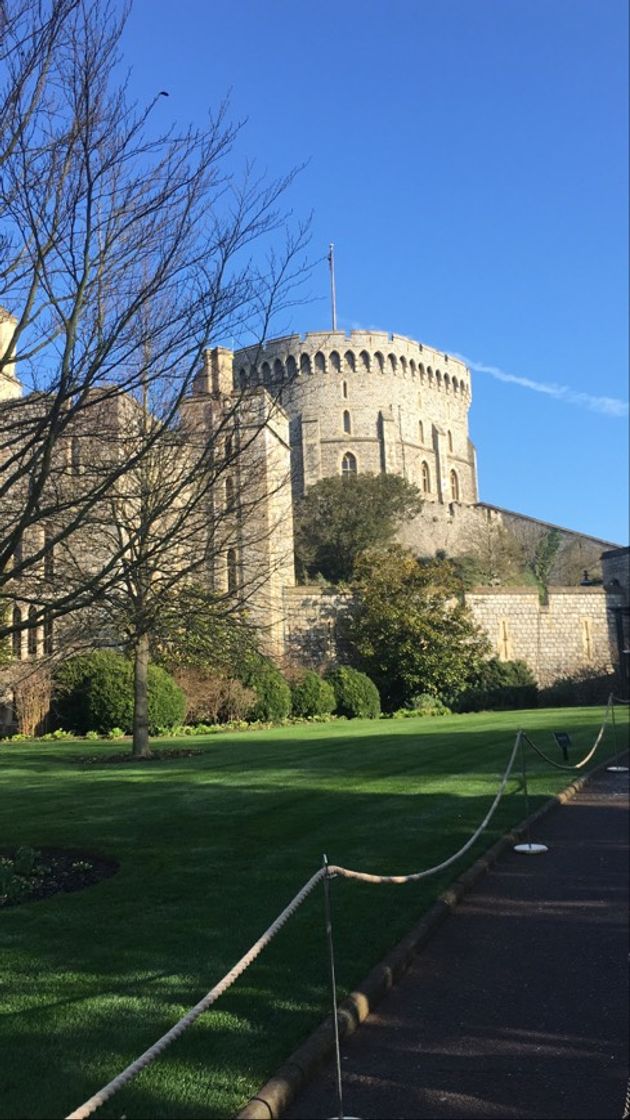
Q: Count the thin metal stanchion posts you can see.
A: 3